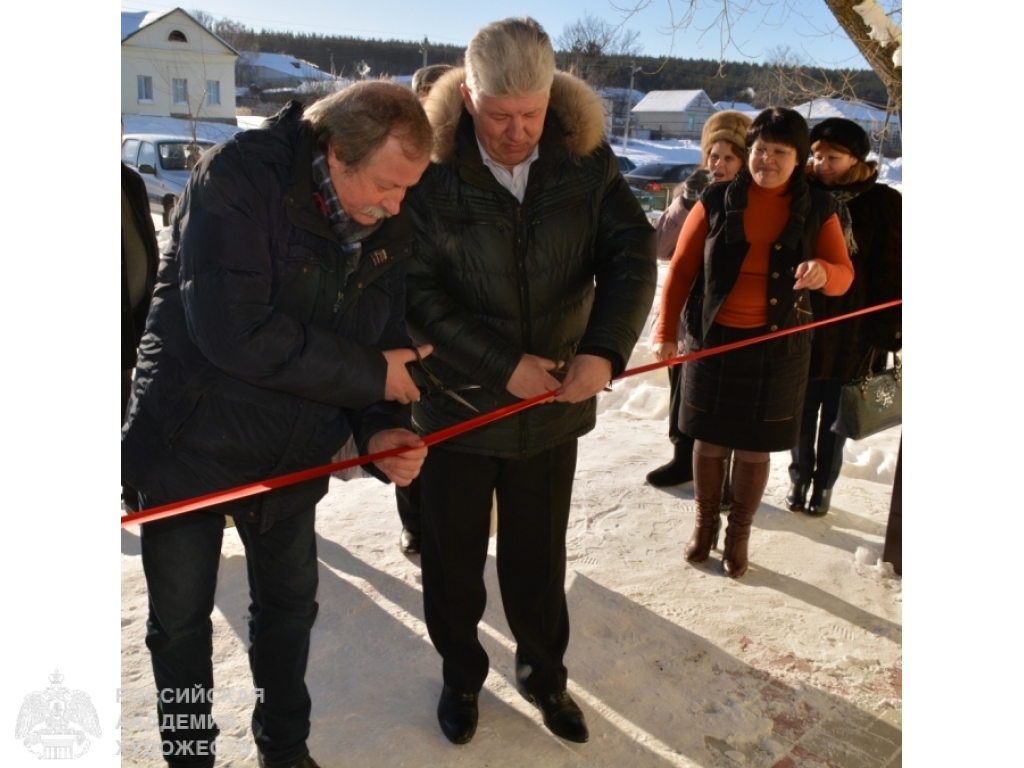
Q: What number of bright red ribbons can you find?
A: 1